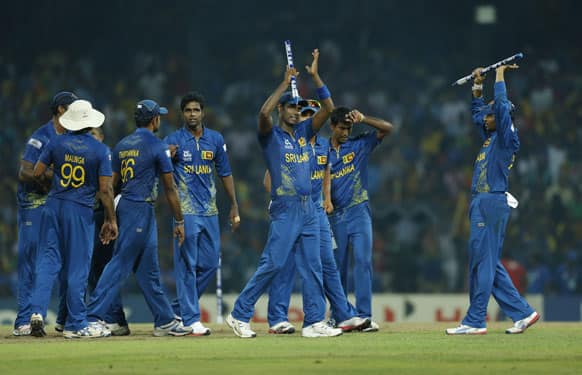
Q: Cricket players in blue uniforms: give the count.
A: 8